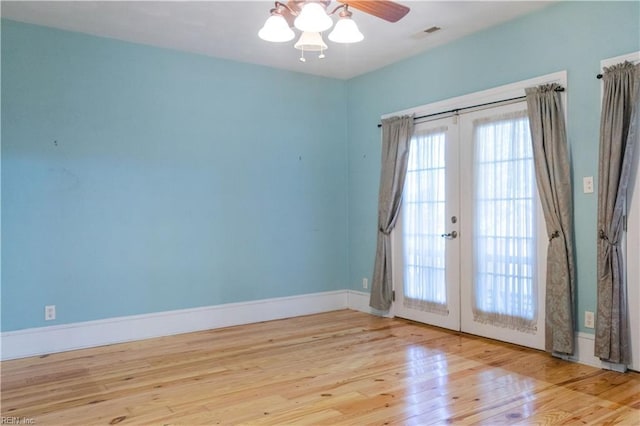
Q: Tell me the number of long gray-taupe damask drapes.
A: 3